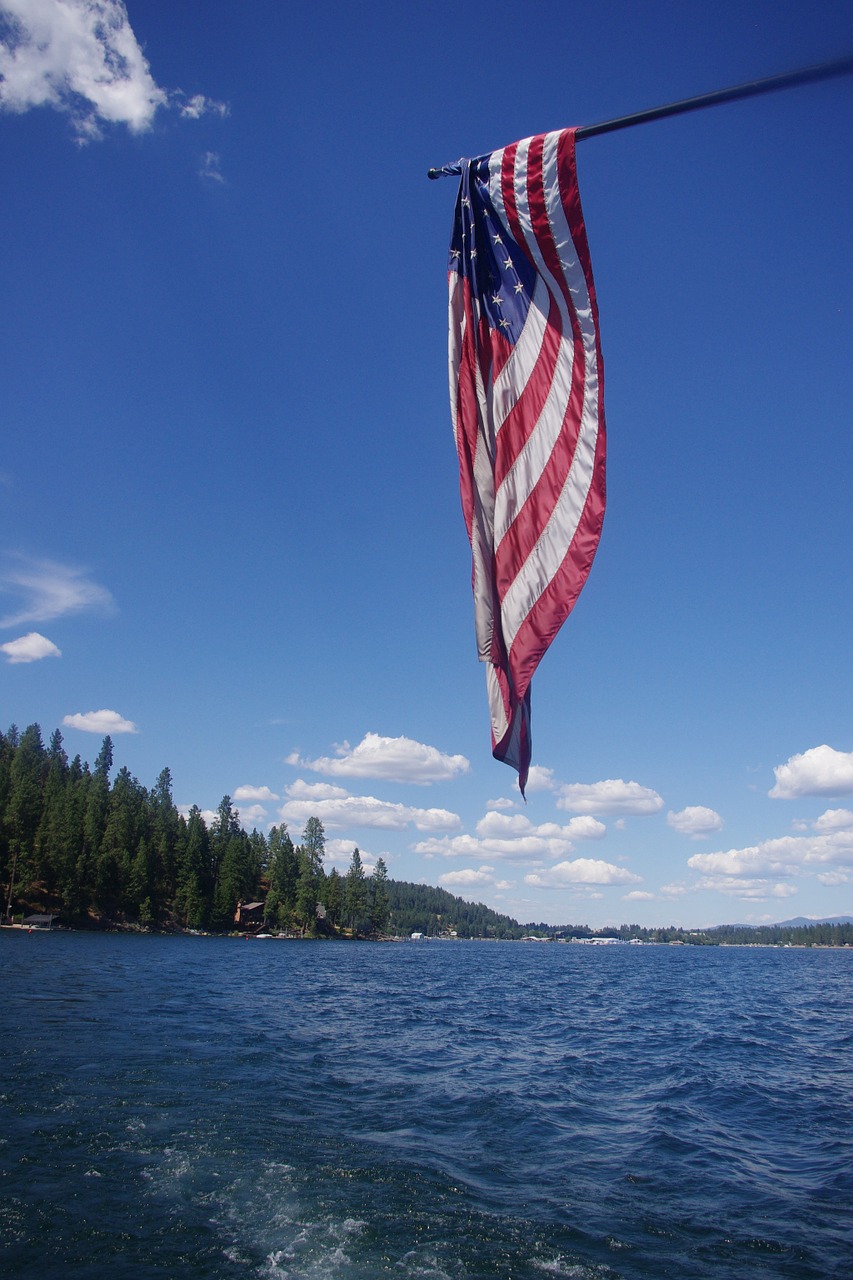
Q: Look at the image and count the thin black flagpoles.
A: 1